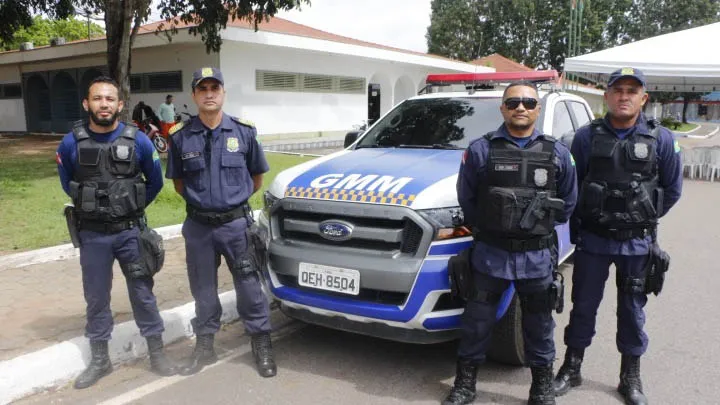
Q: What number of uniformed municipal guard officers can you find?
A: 4